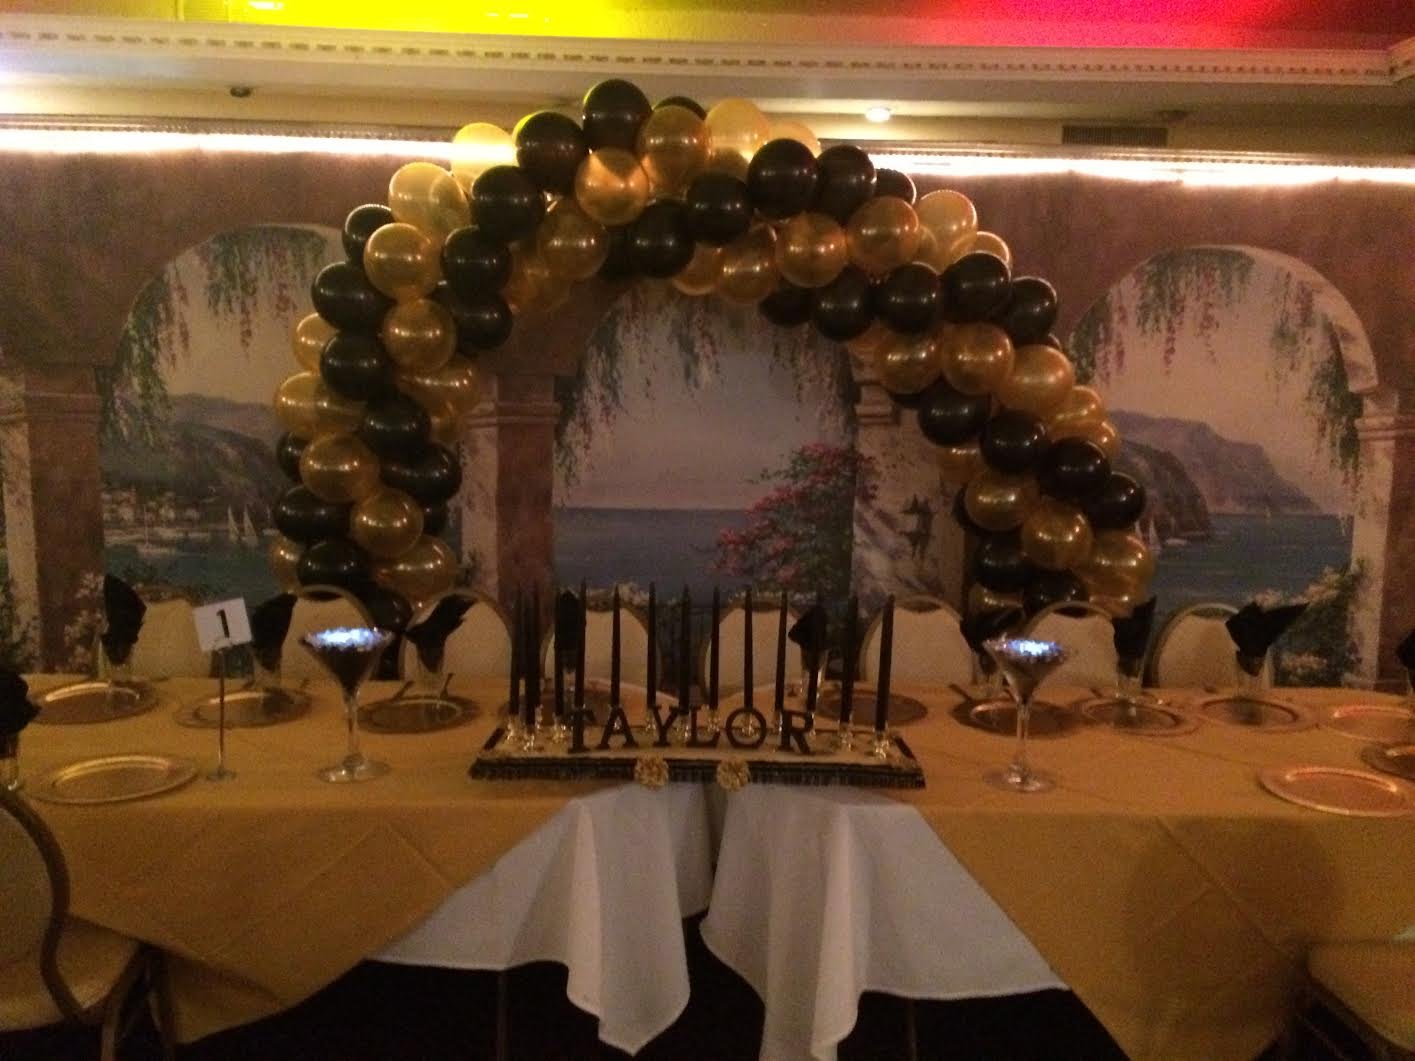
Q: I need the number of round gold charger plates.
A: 12